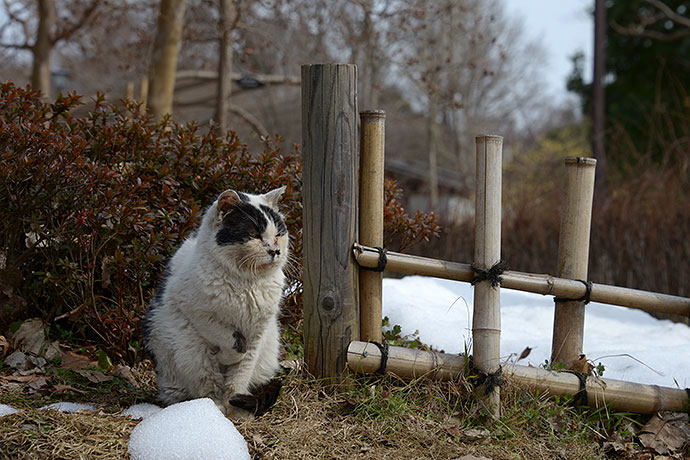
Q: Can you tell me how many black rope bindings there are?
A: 6